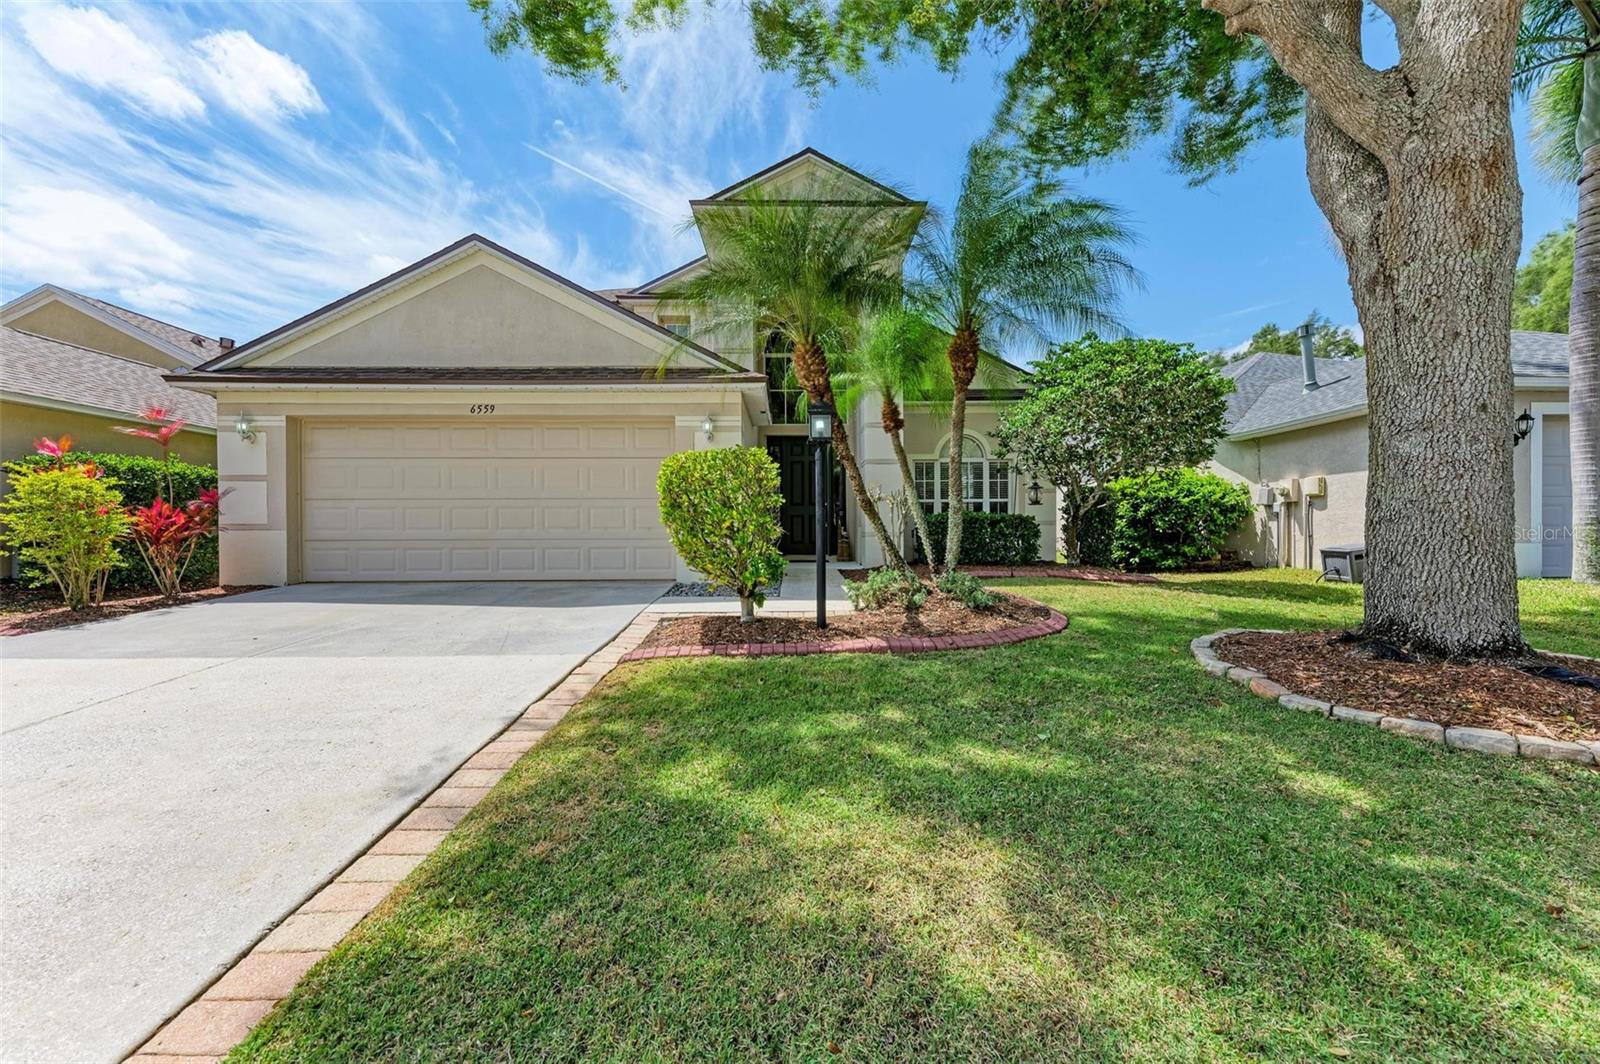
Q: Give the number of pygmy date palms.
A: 3